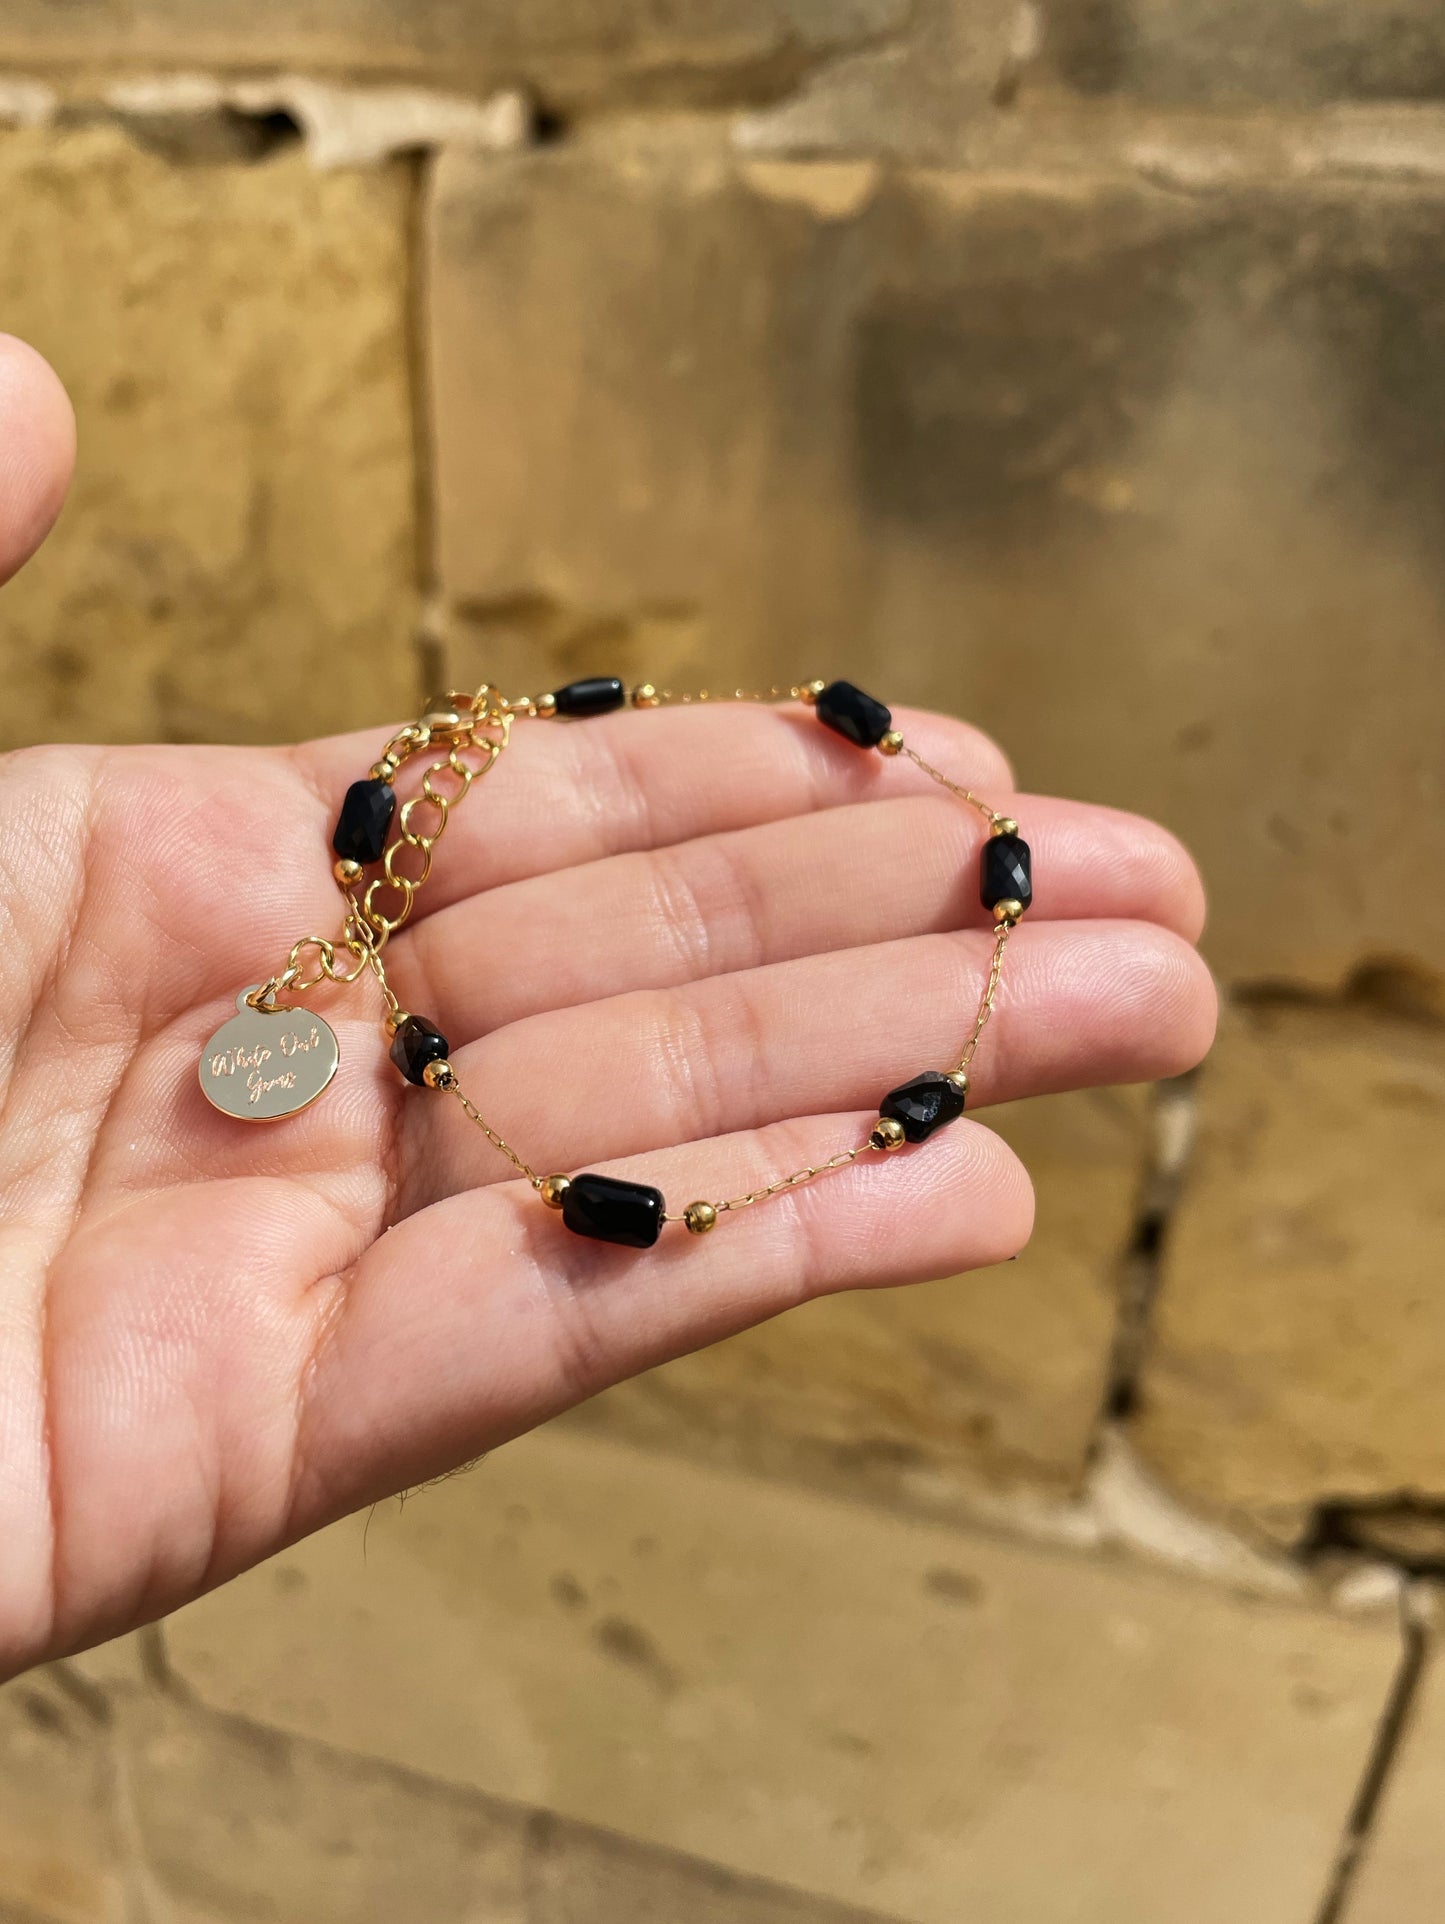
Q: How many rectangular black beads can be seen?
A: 7